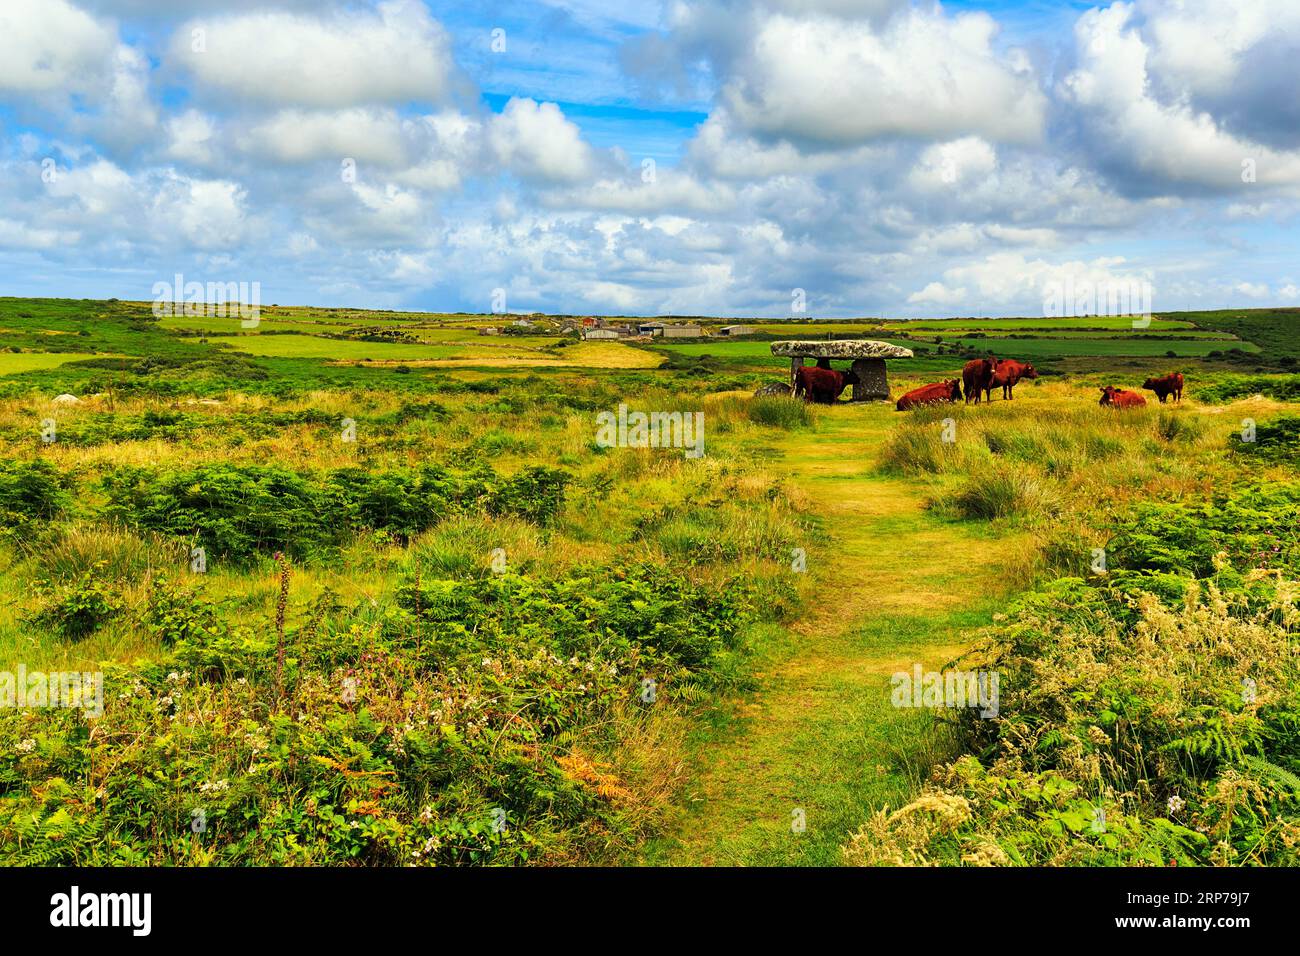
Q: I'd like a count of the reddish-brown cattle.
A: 6